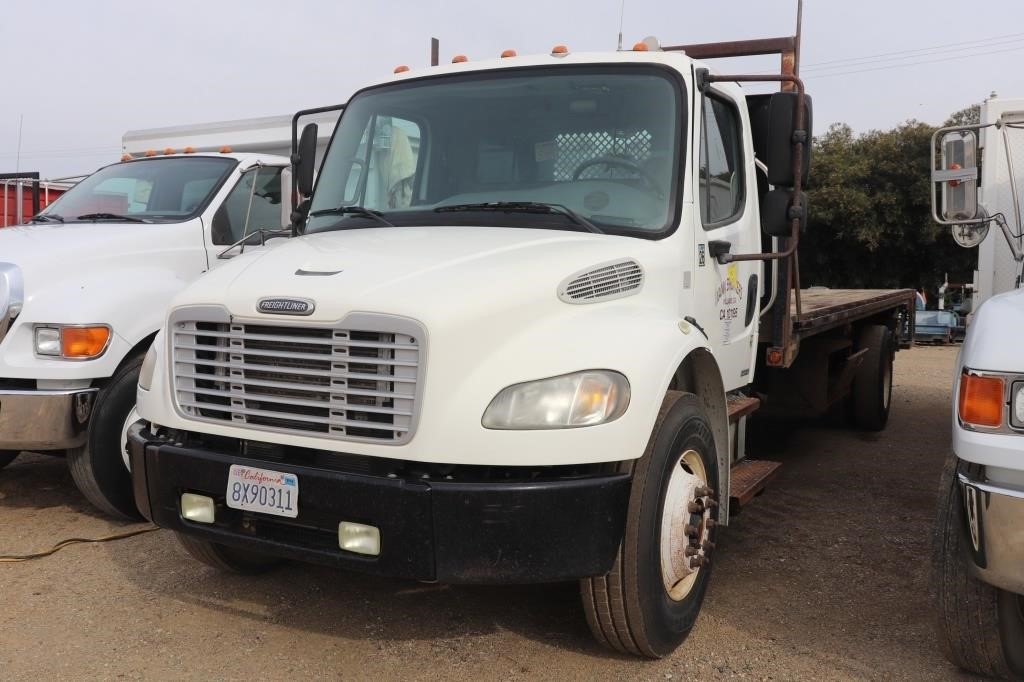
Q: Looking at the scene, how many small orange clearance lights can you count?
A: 10